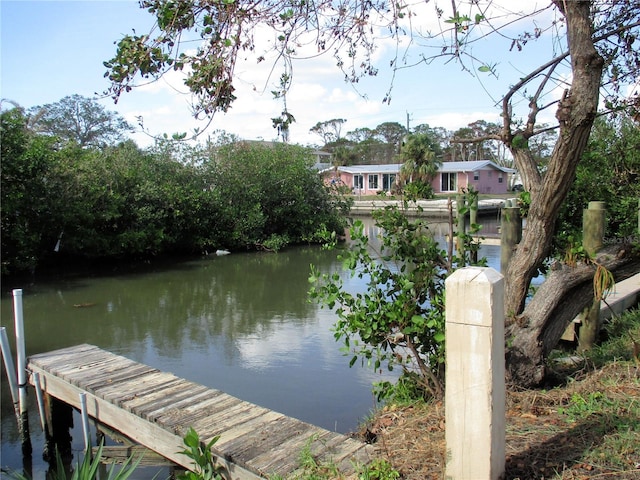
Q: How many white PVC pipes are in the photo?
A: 4